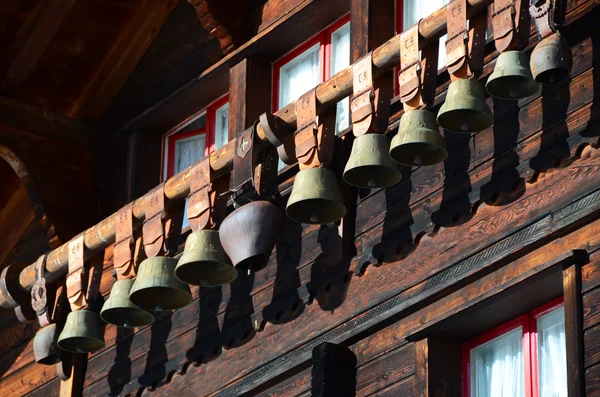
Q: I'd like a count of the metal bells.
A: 12